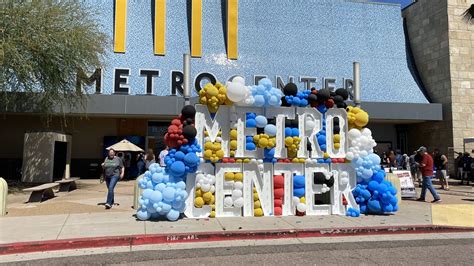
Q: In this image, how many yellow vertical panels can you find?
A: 4